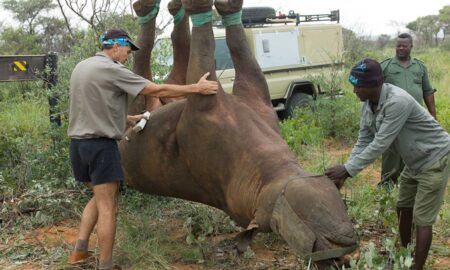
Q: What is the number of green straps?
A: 4